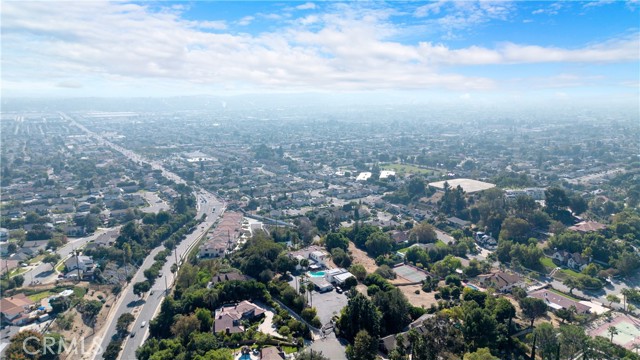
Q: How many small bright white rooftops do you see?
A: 2